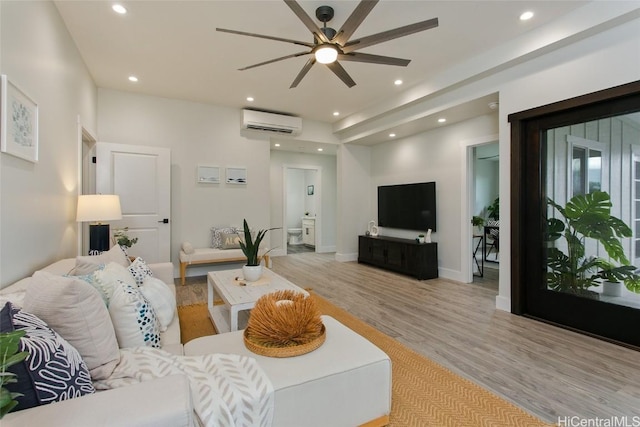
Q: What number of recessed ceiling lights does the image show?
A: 10